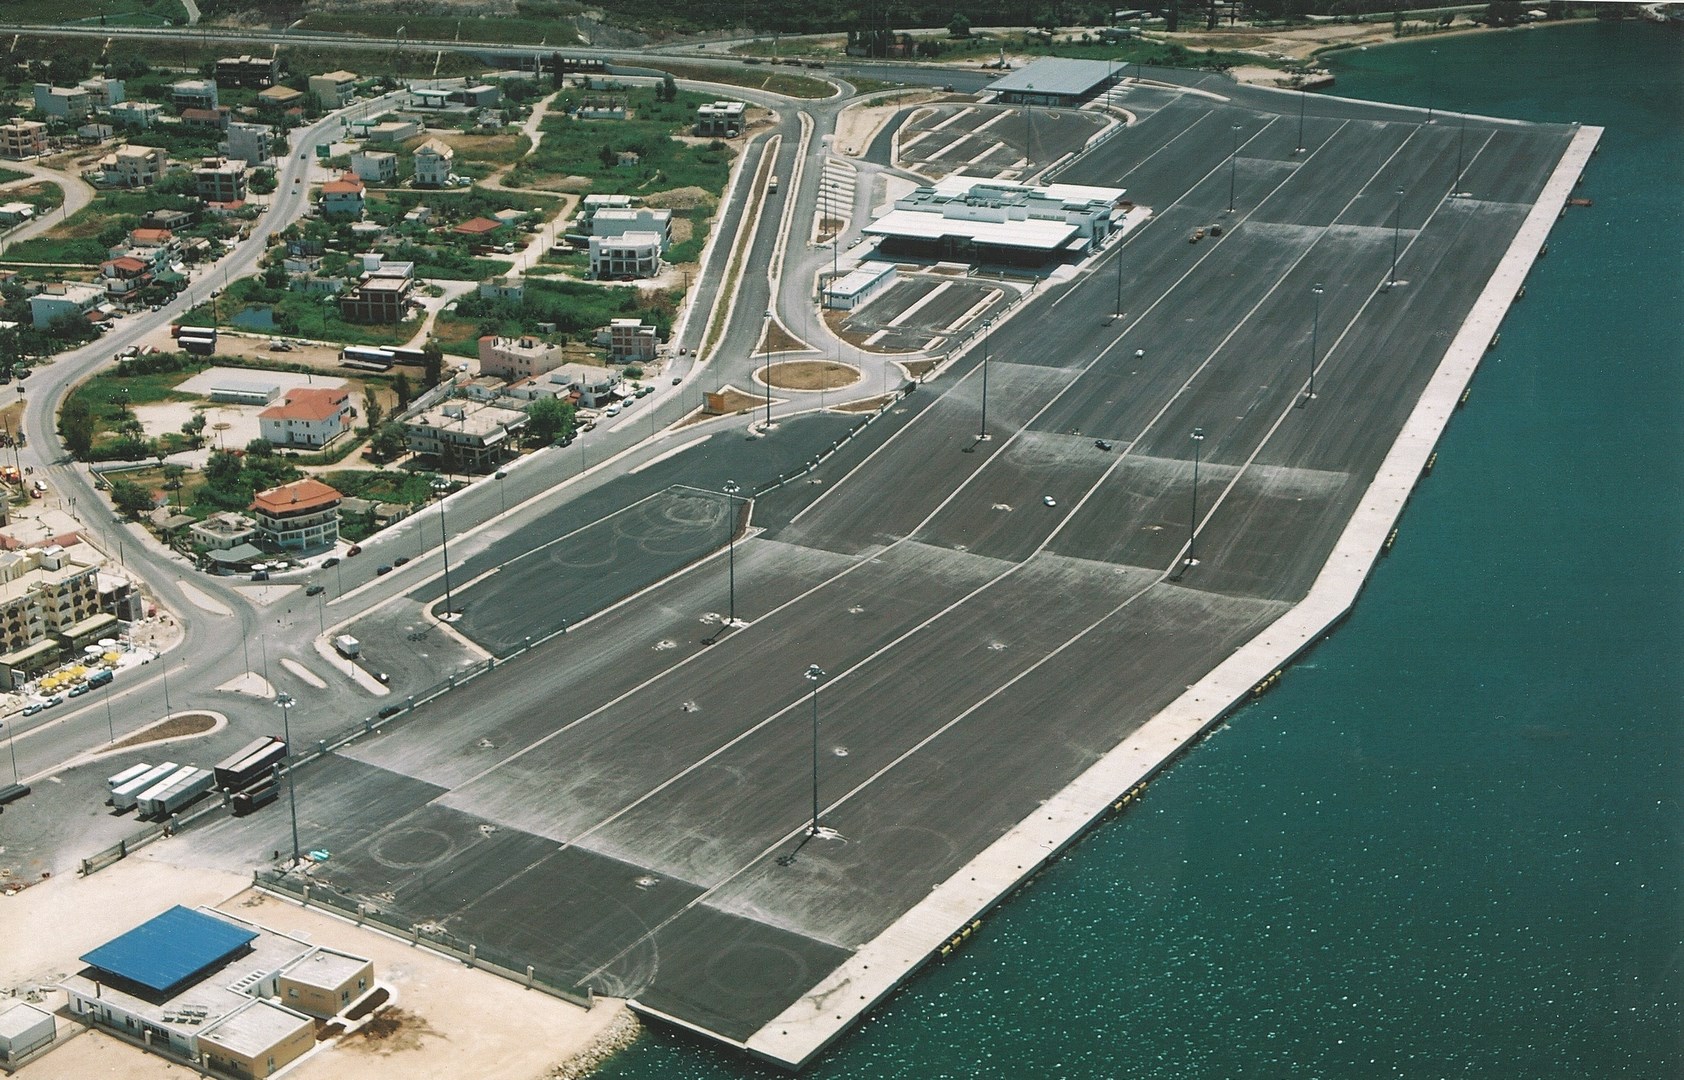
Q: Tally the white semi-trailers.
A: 4